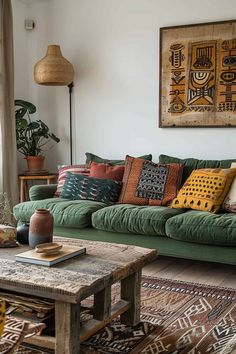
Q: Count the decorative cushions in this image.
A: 6